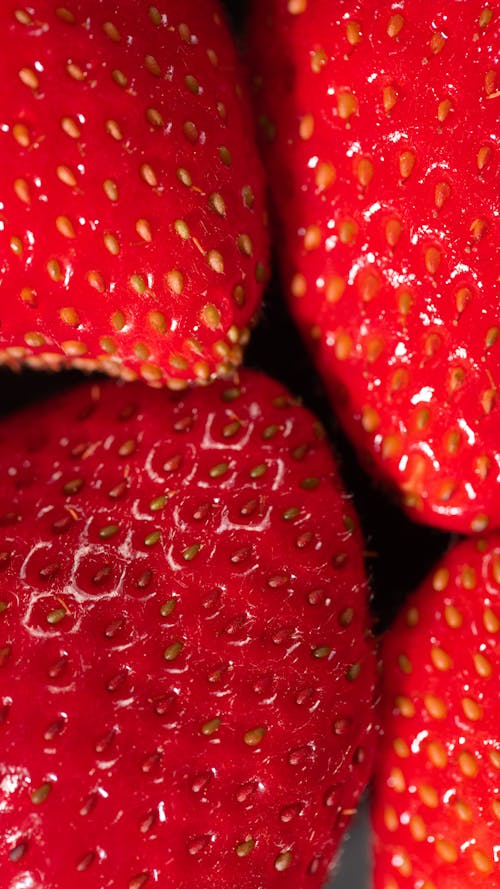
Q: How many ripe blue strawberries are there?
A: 0